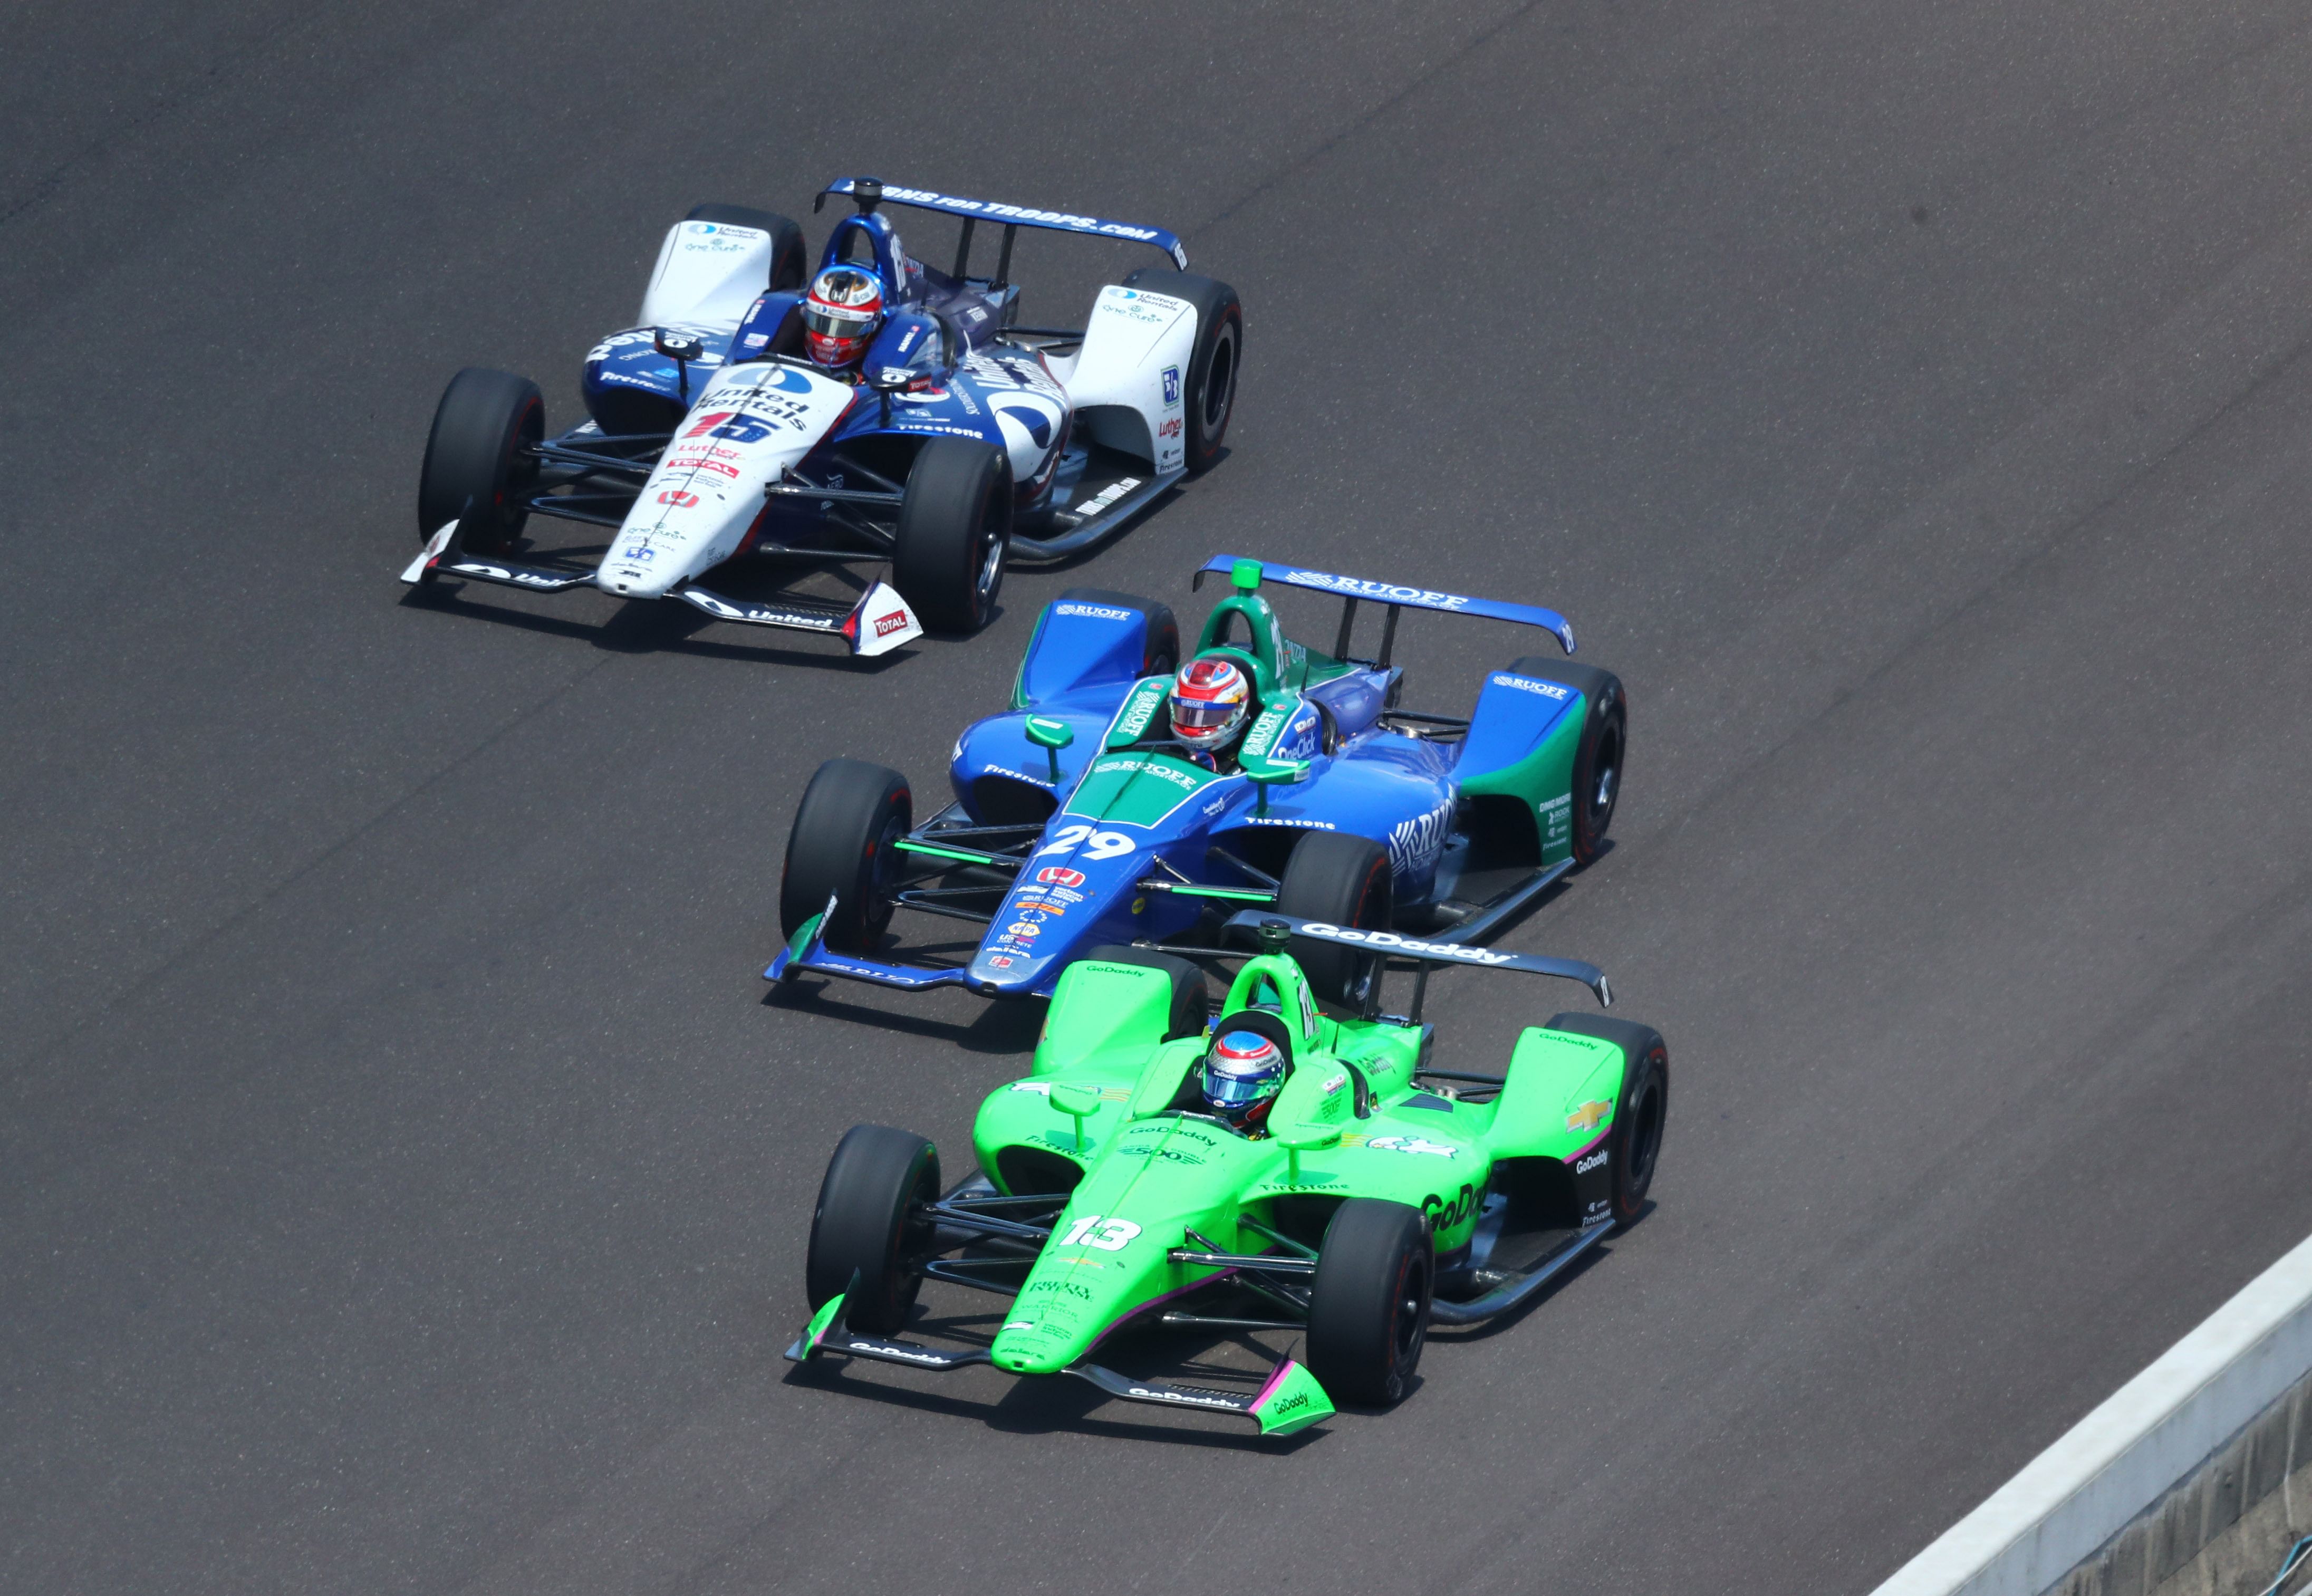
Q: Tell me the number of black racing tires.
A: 12